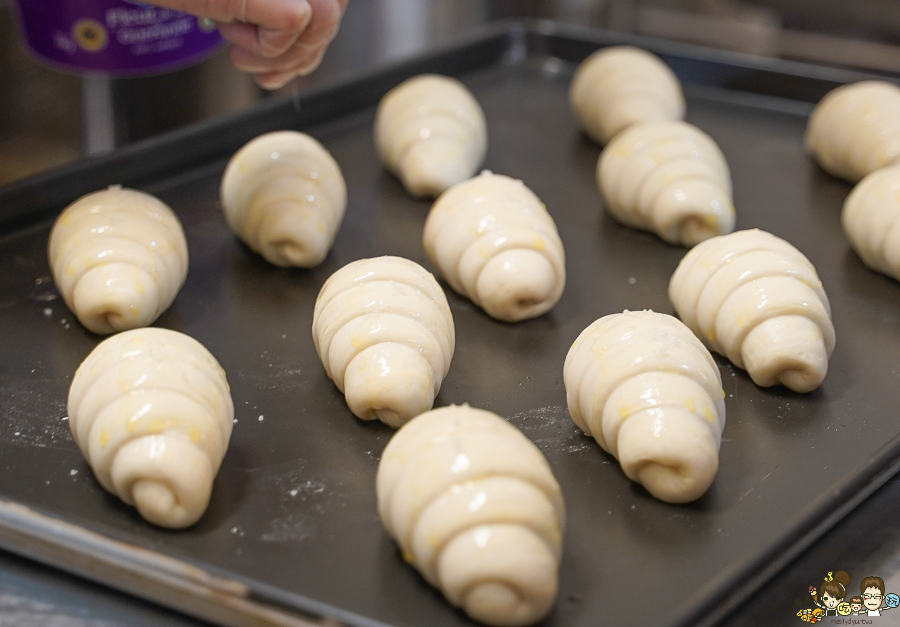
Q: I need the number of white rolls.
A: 13